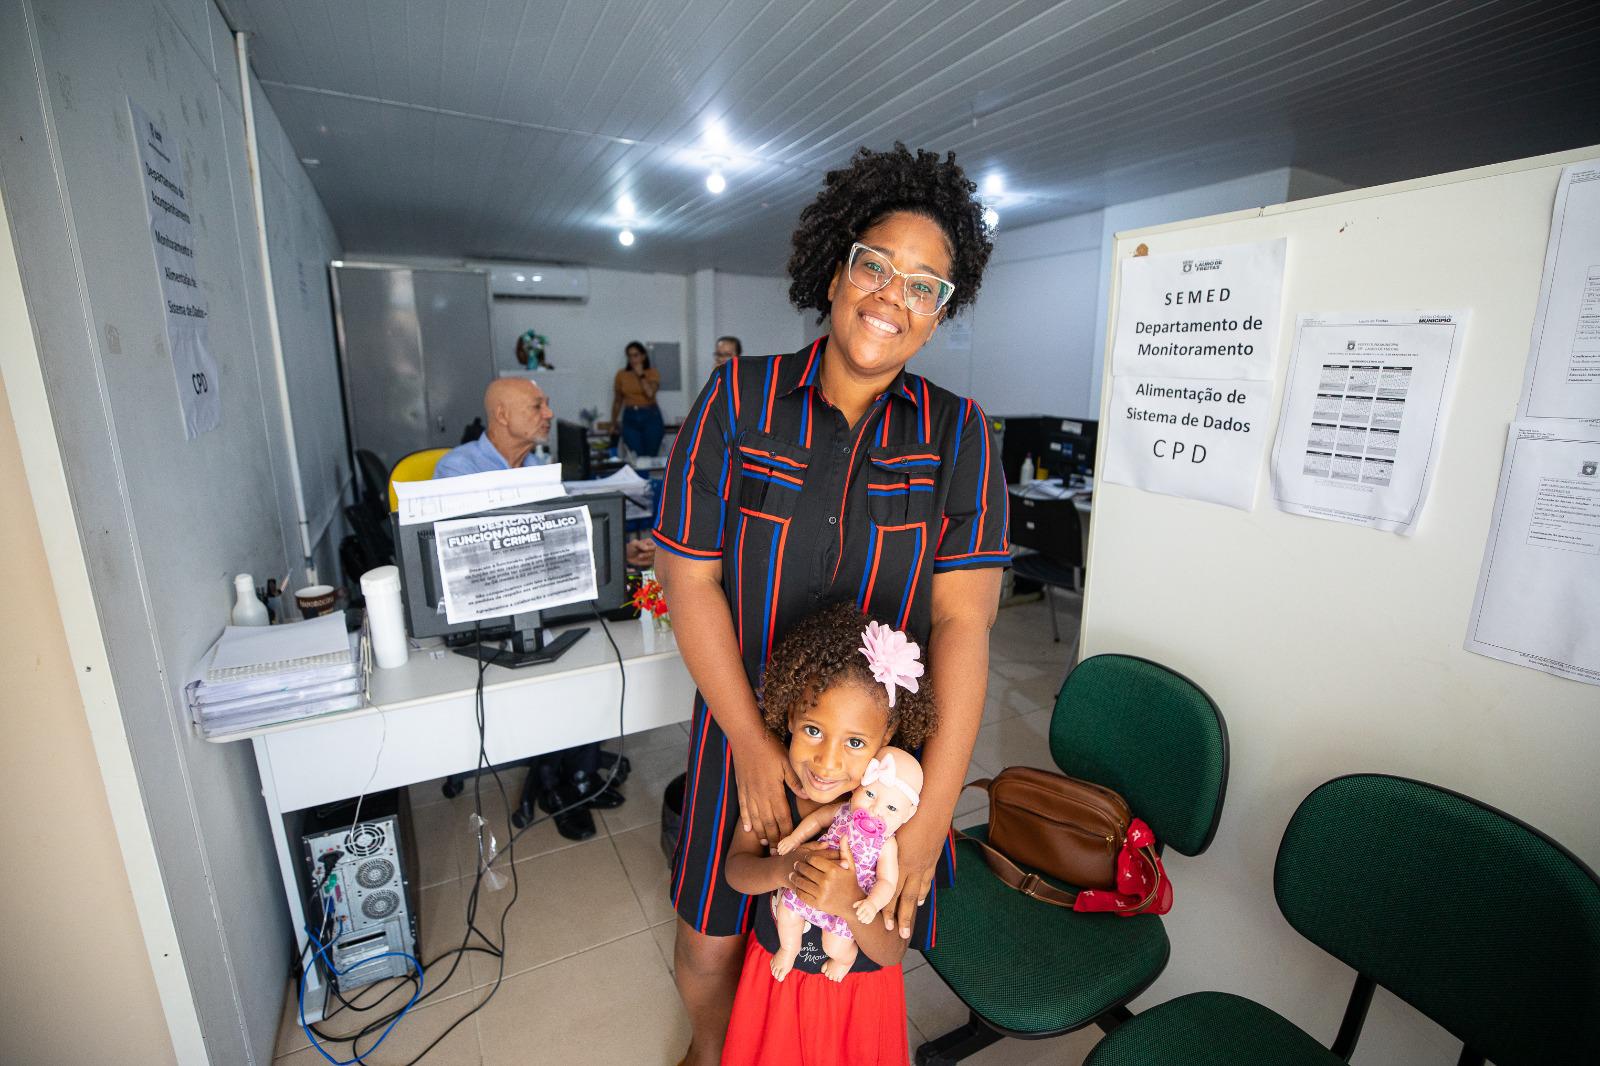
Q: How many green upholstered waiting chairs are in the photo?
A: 2